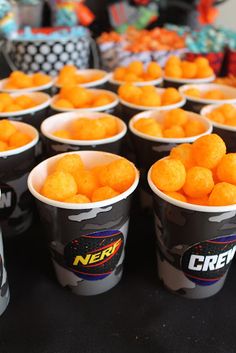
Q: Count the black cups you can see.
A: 15